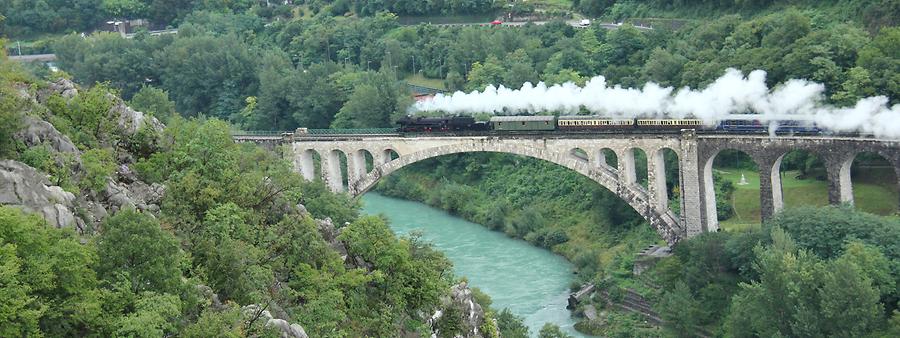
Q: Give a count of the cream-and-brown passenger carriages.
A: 2